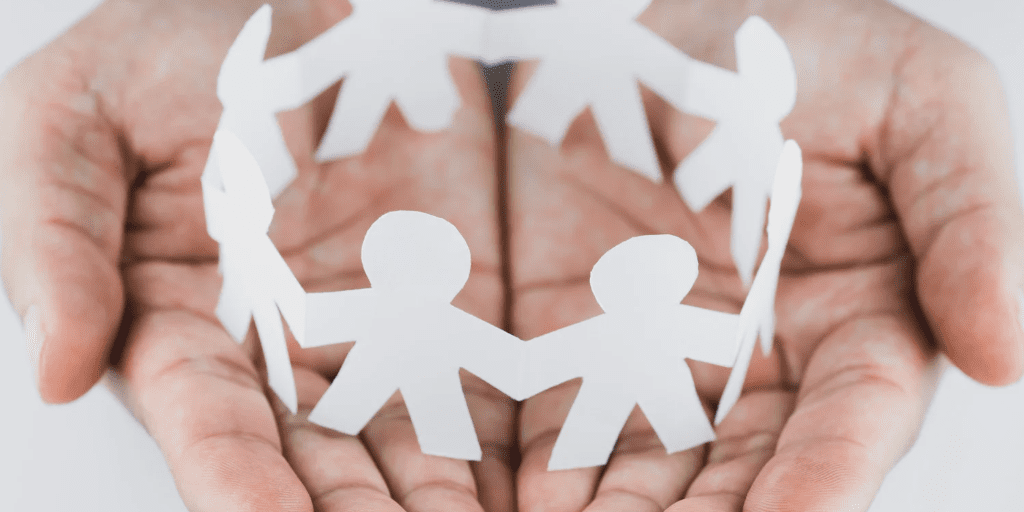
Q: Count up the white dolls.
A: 8